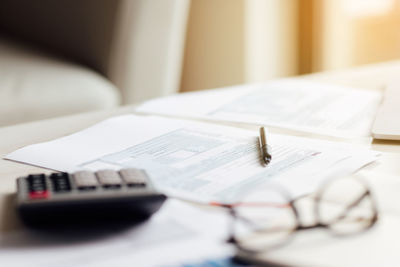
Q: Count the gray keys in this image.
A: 3